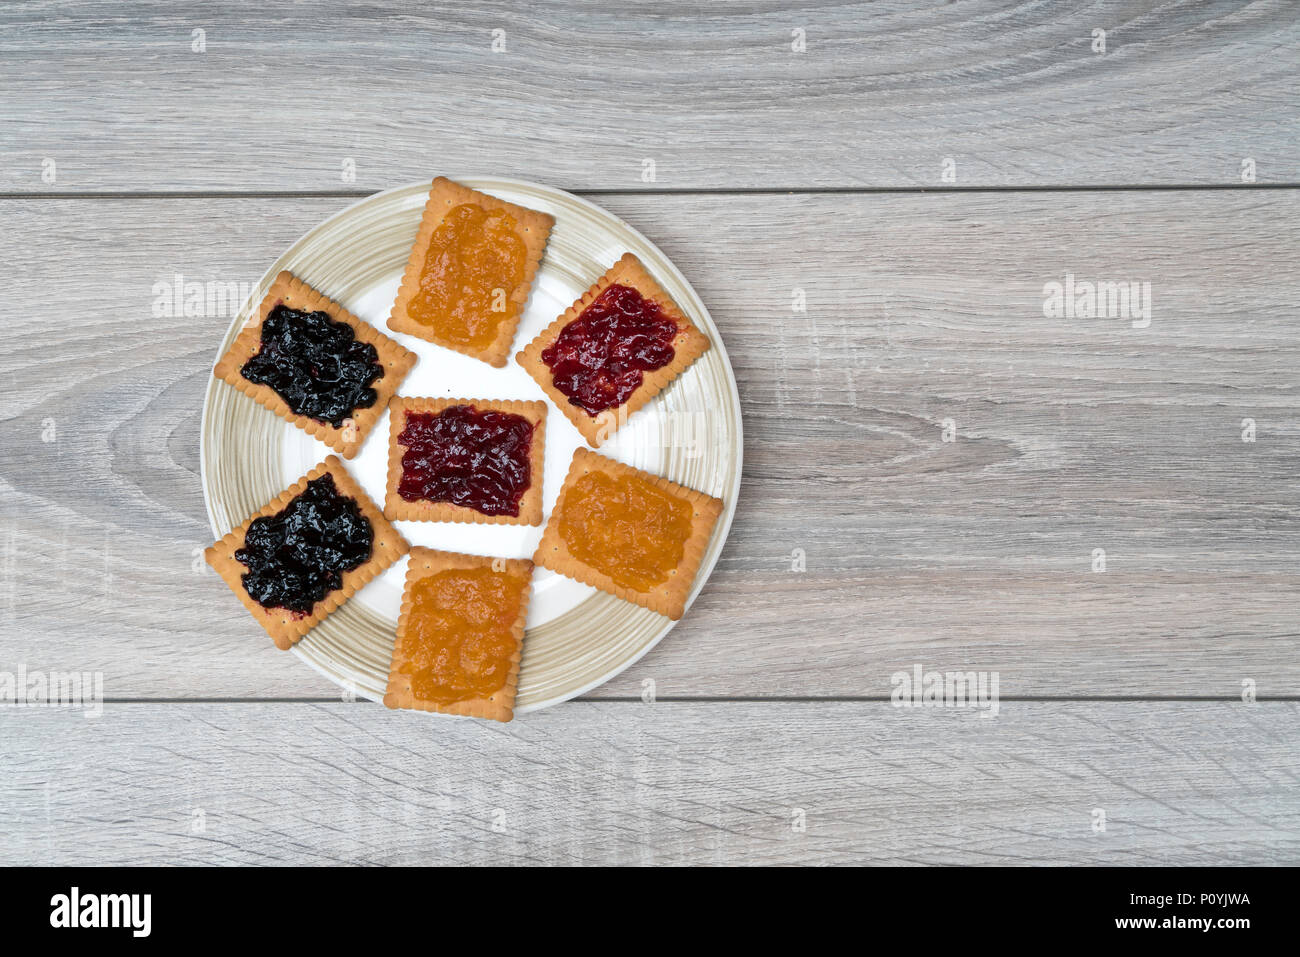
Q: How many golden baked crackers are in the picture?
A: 7